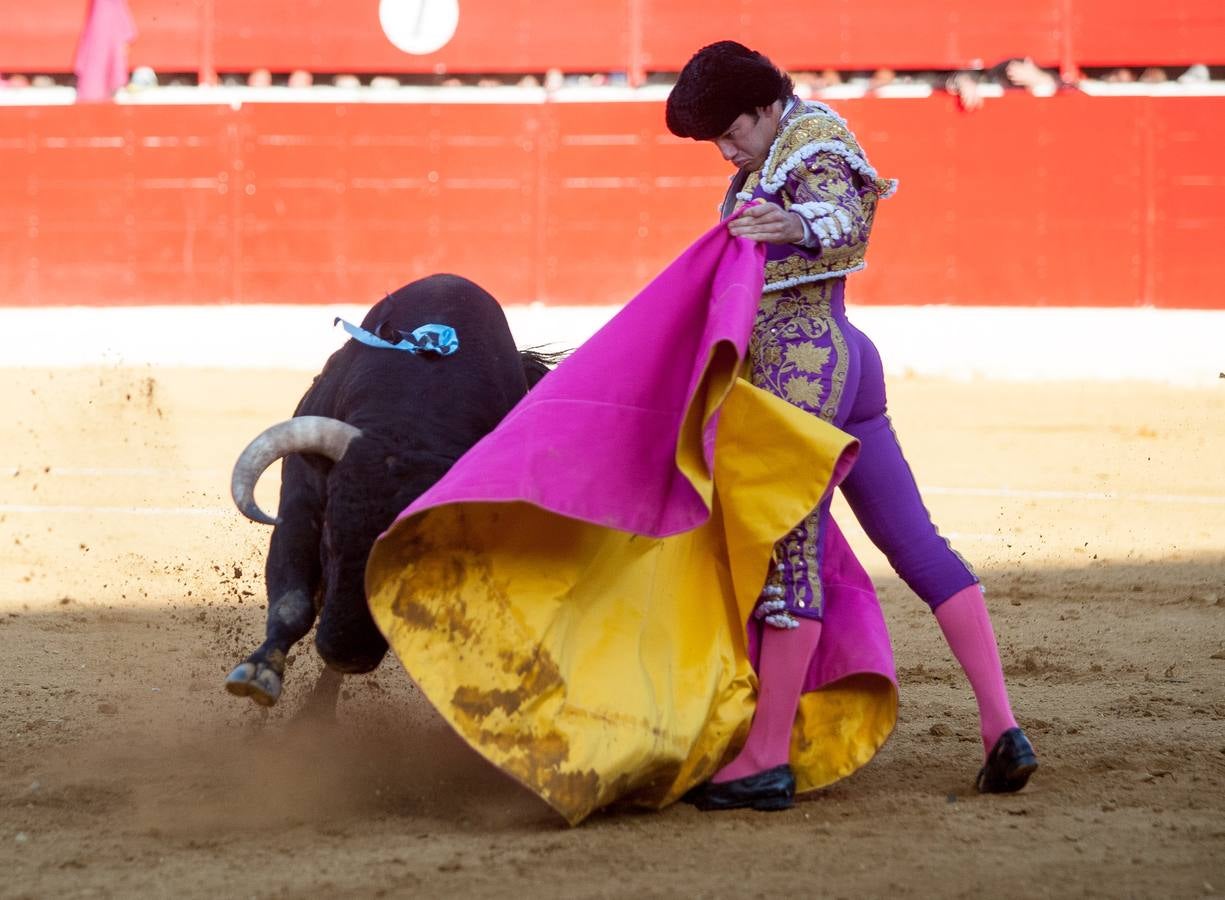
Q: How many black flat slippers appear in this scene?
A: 2